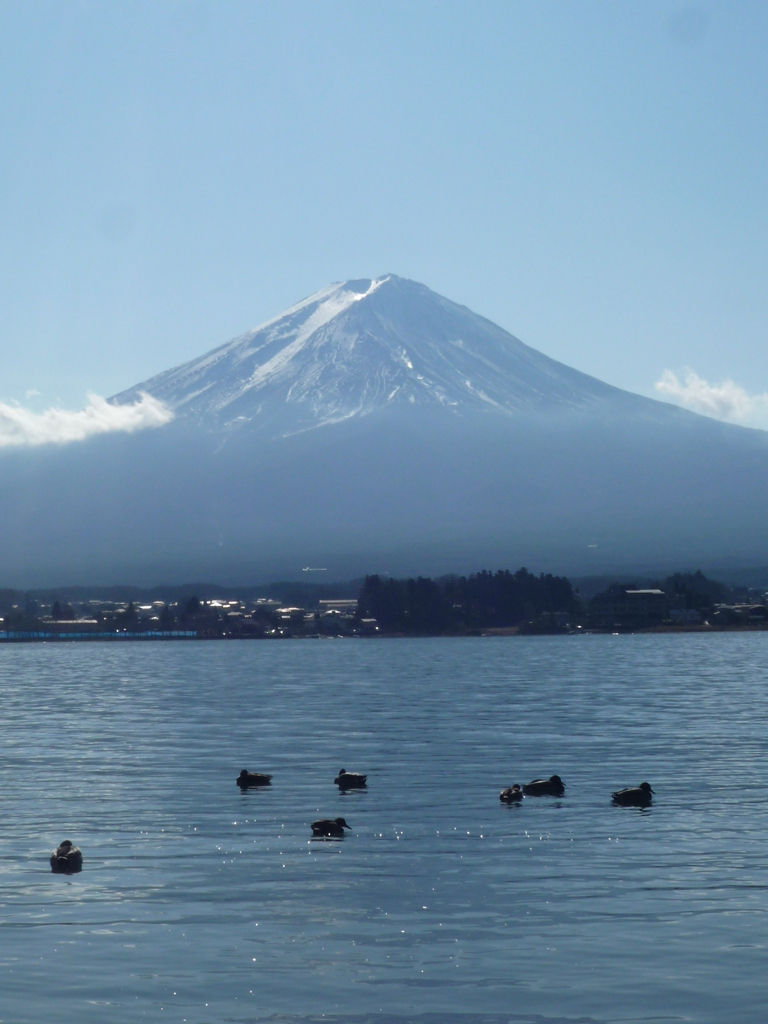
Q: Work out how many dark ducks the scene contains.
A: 7